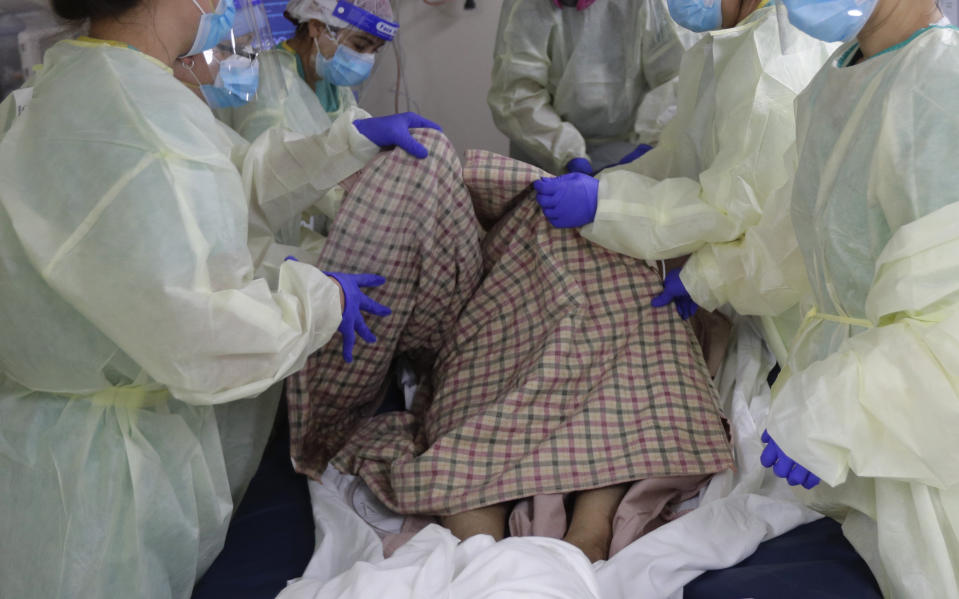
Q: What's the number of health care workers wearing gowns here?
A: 6